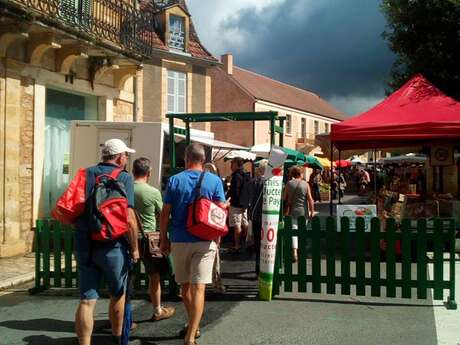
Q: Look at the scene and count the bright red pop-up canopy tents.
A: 1